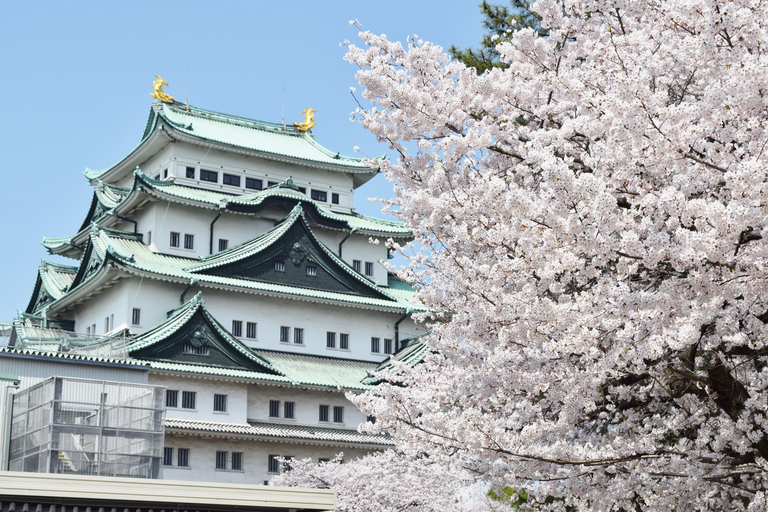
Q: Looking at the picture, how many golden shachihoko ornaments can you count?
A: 2